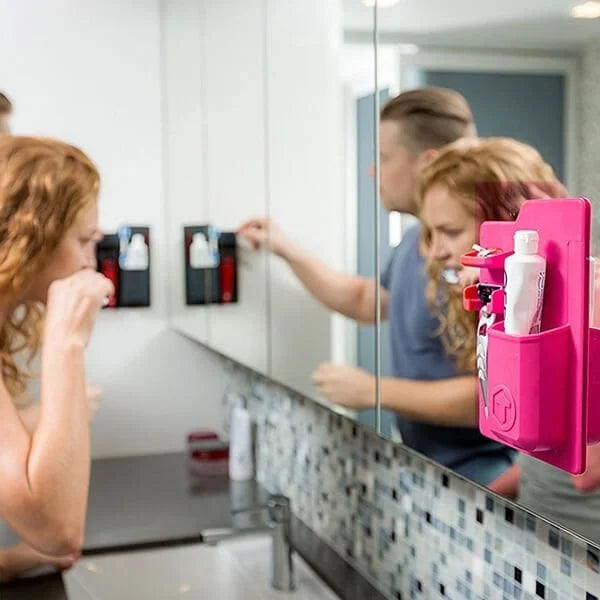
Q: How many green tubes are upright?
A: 0